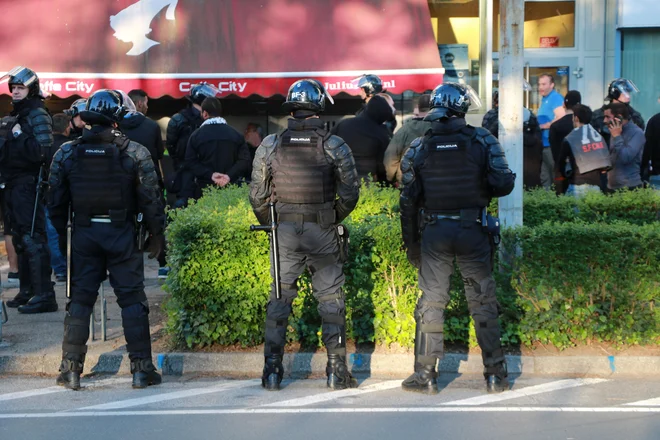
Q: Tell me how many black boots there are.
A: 8